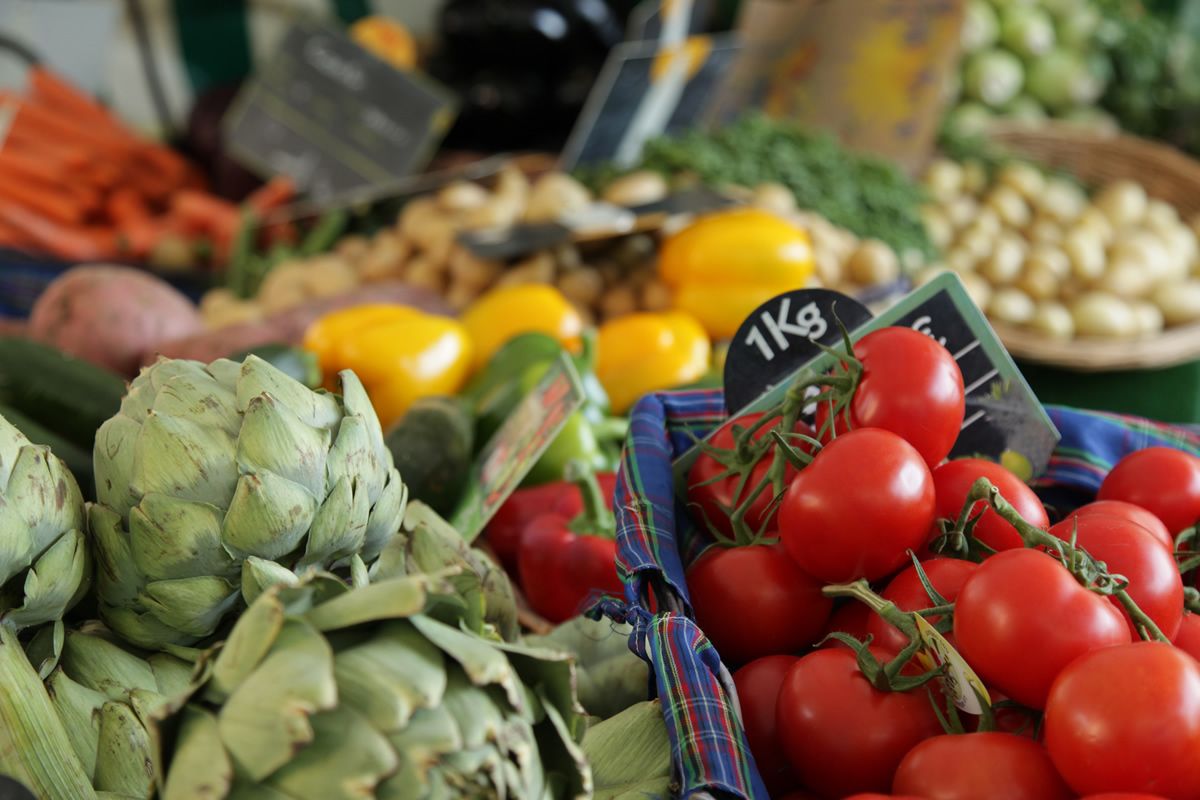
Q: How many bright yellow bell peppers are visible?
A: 4